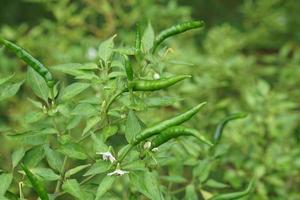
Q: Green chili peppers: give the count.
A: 10